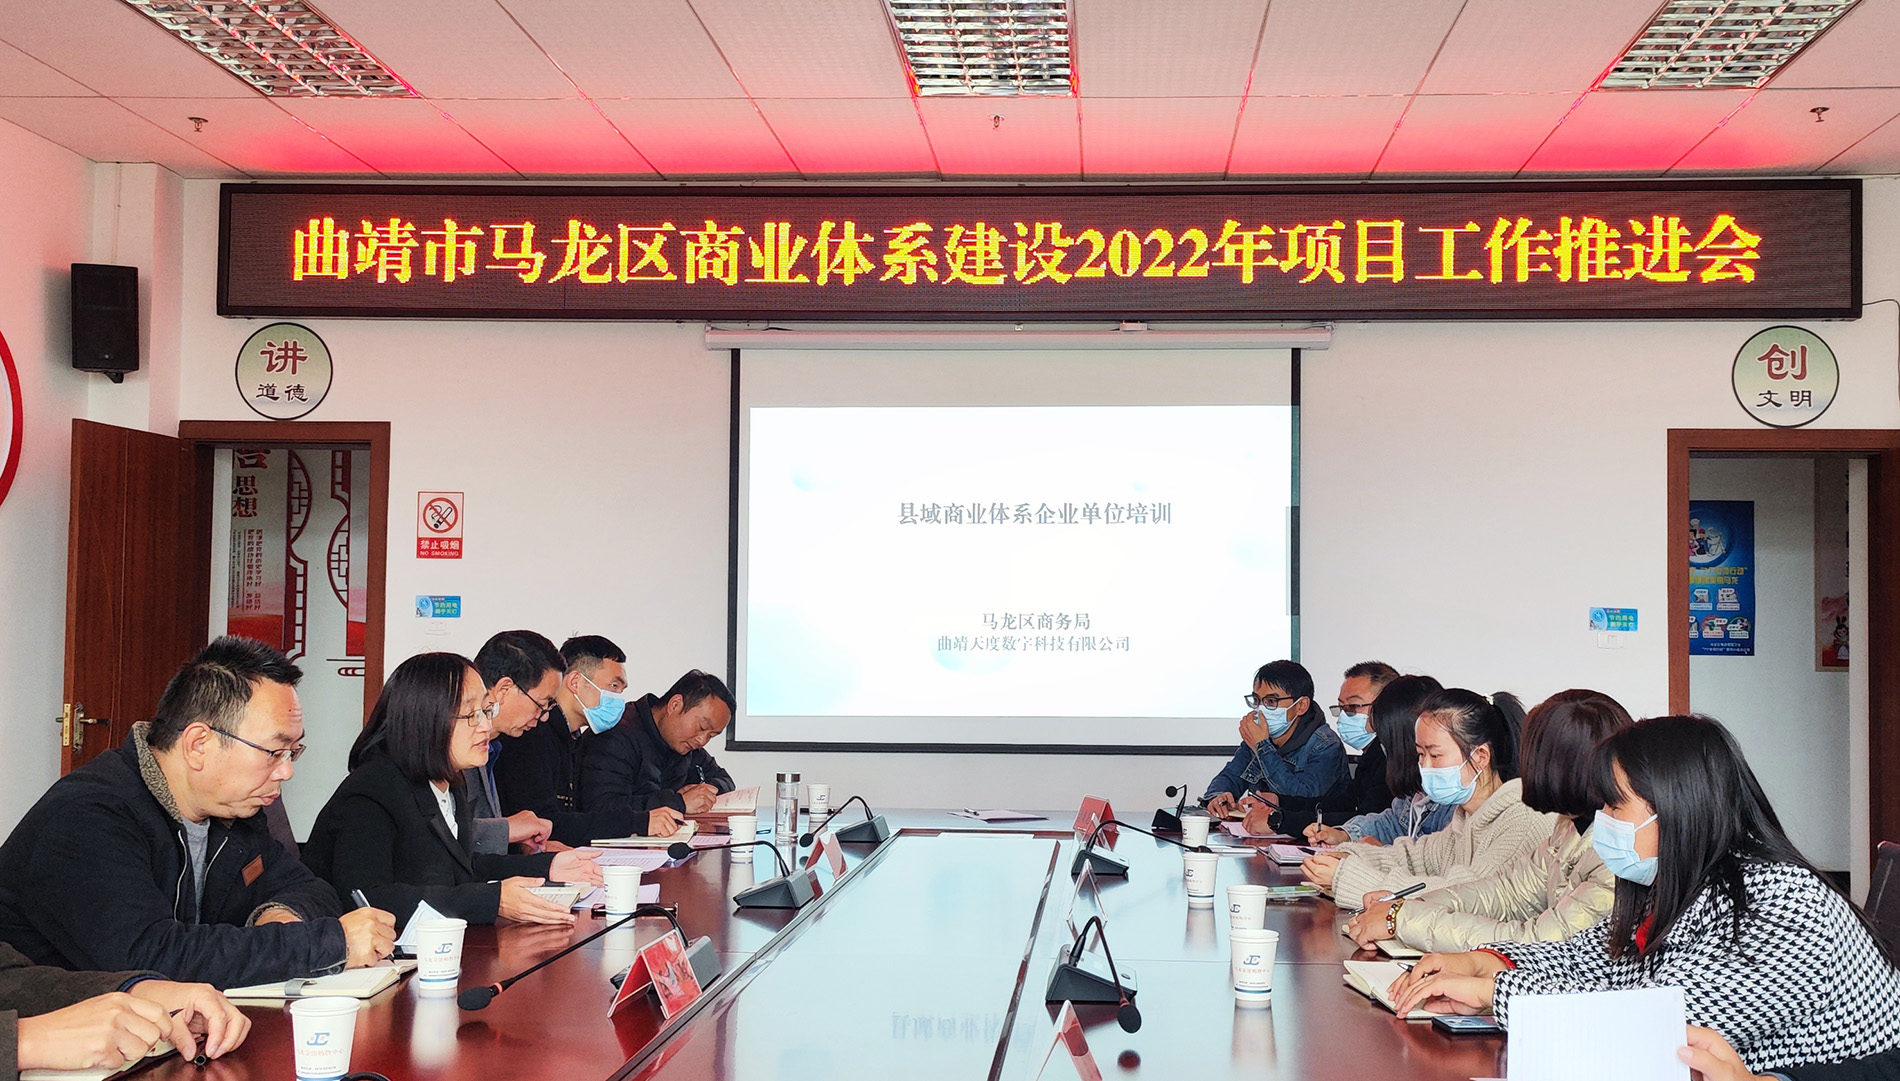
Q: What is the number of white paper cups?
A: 9